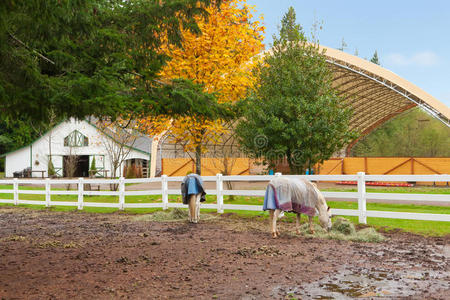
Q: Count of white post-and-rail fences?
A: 1